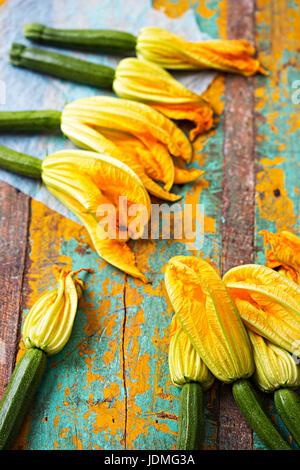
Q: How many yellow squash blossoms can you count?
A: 10